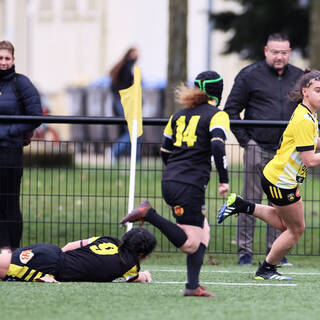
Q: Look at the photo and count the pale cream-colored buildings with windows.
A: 1